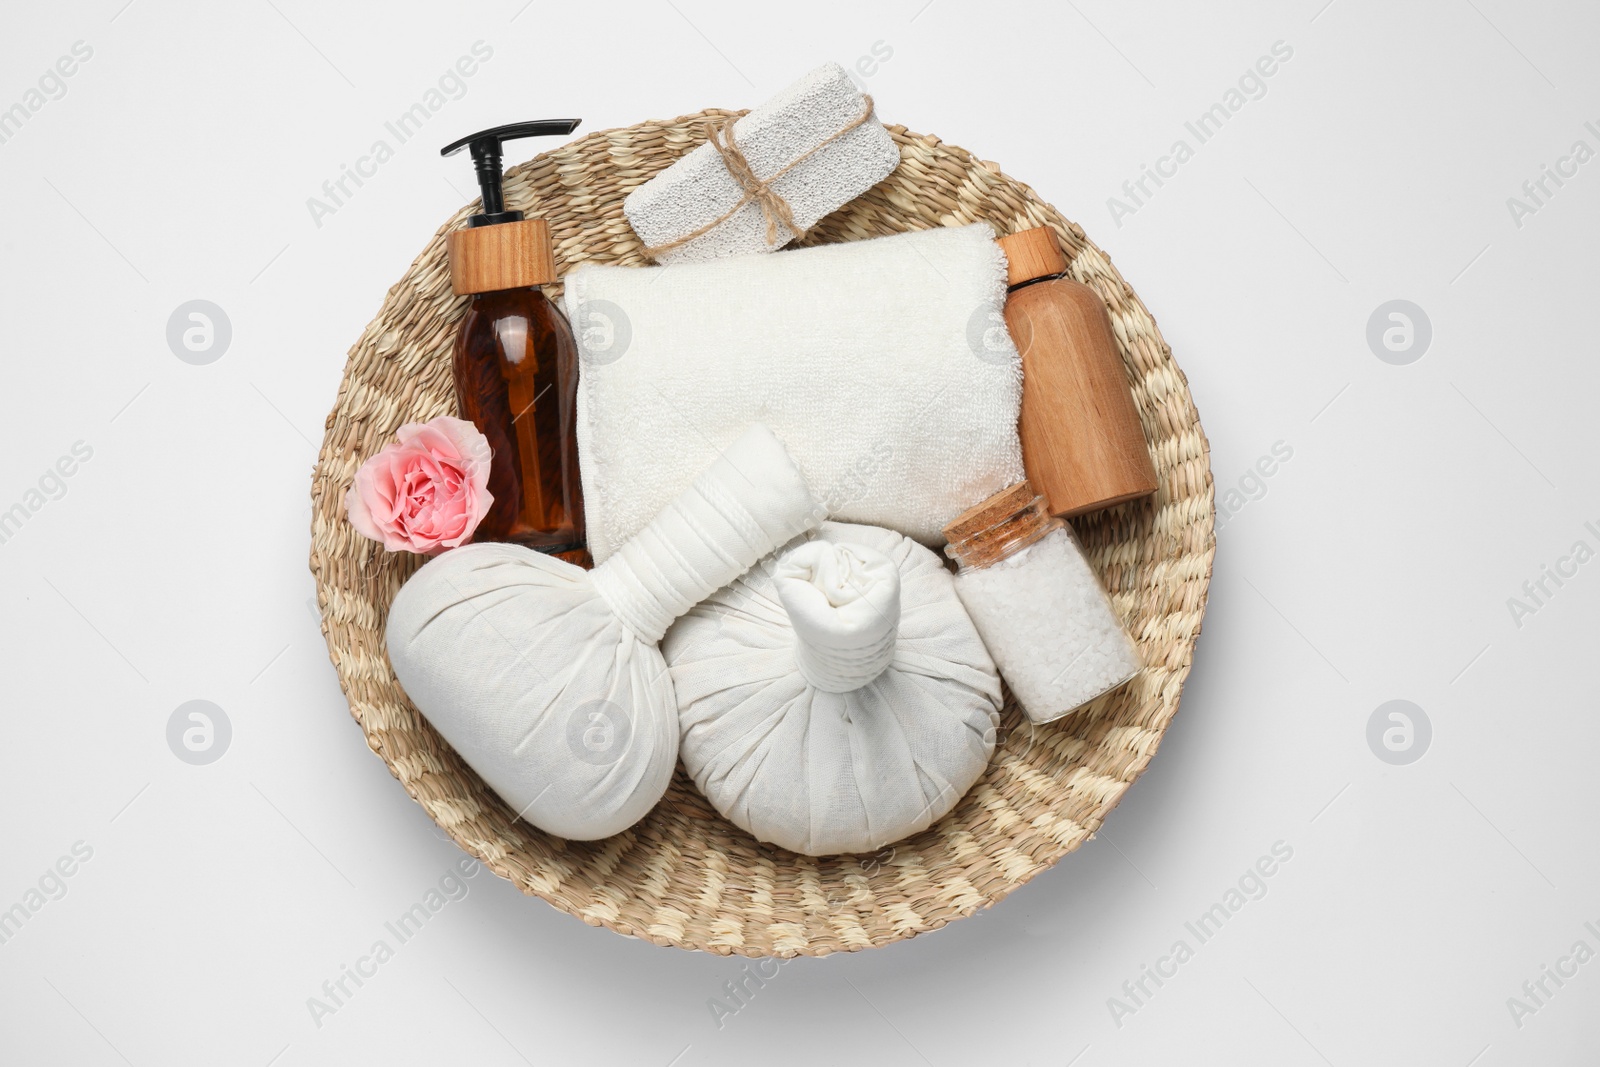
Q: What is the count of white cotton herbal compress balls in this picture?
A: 2